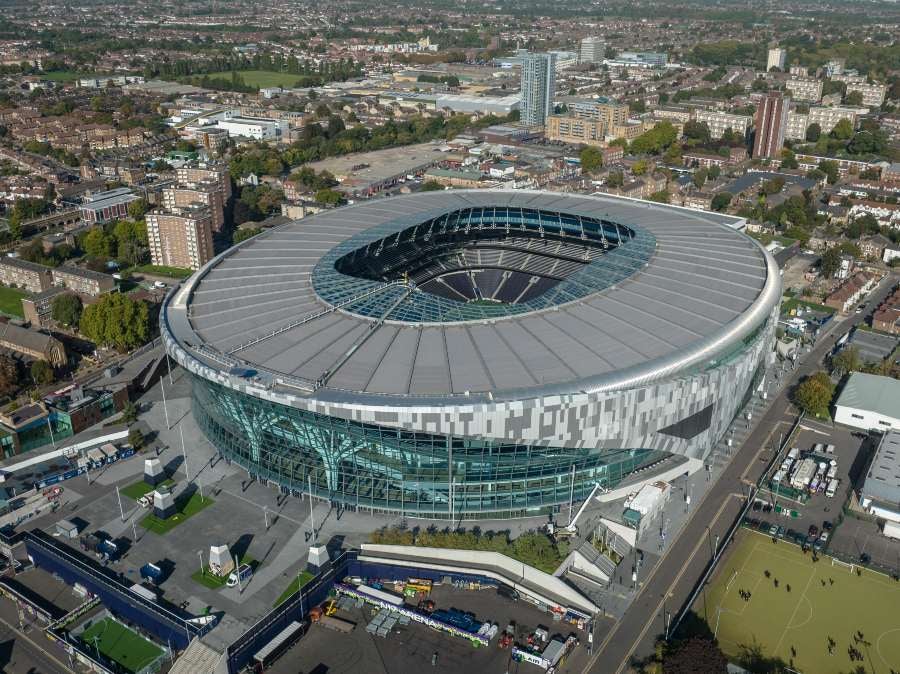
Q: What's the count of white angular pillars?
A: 4